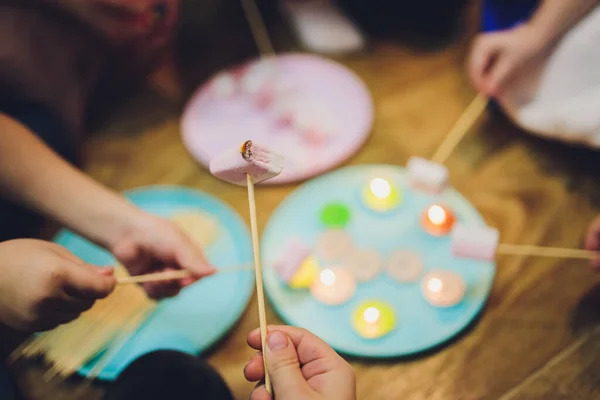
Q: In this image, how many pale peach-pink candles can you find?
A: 2